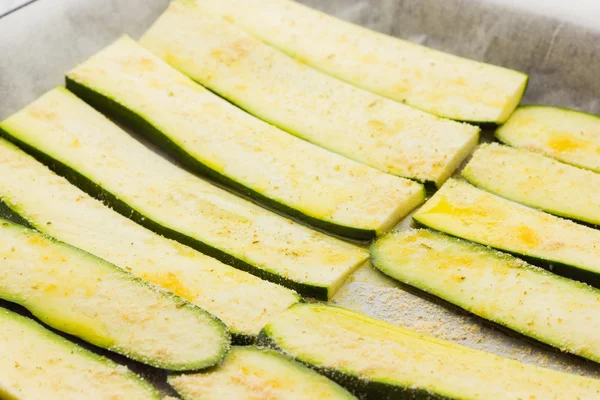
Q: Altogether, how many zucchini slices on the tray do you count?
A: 13